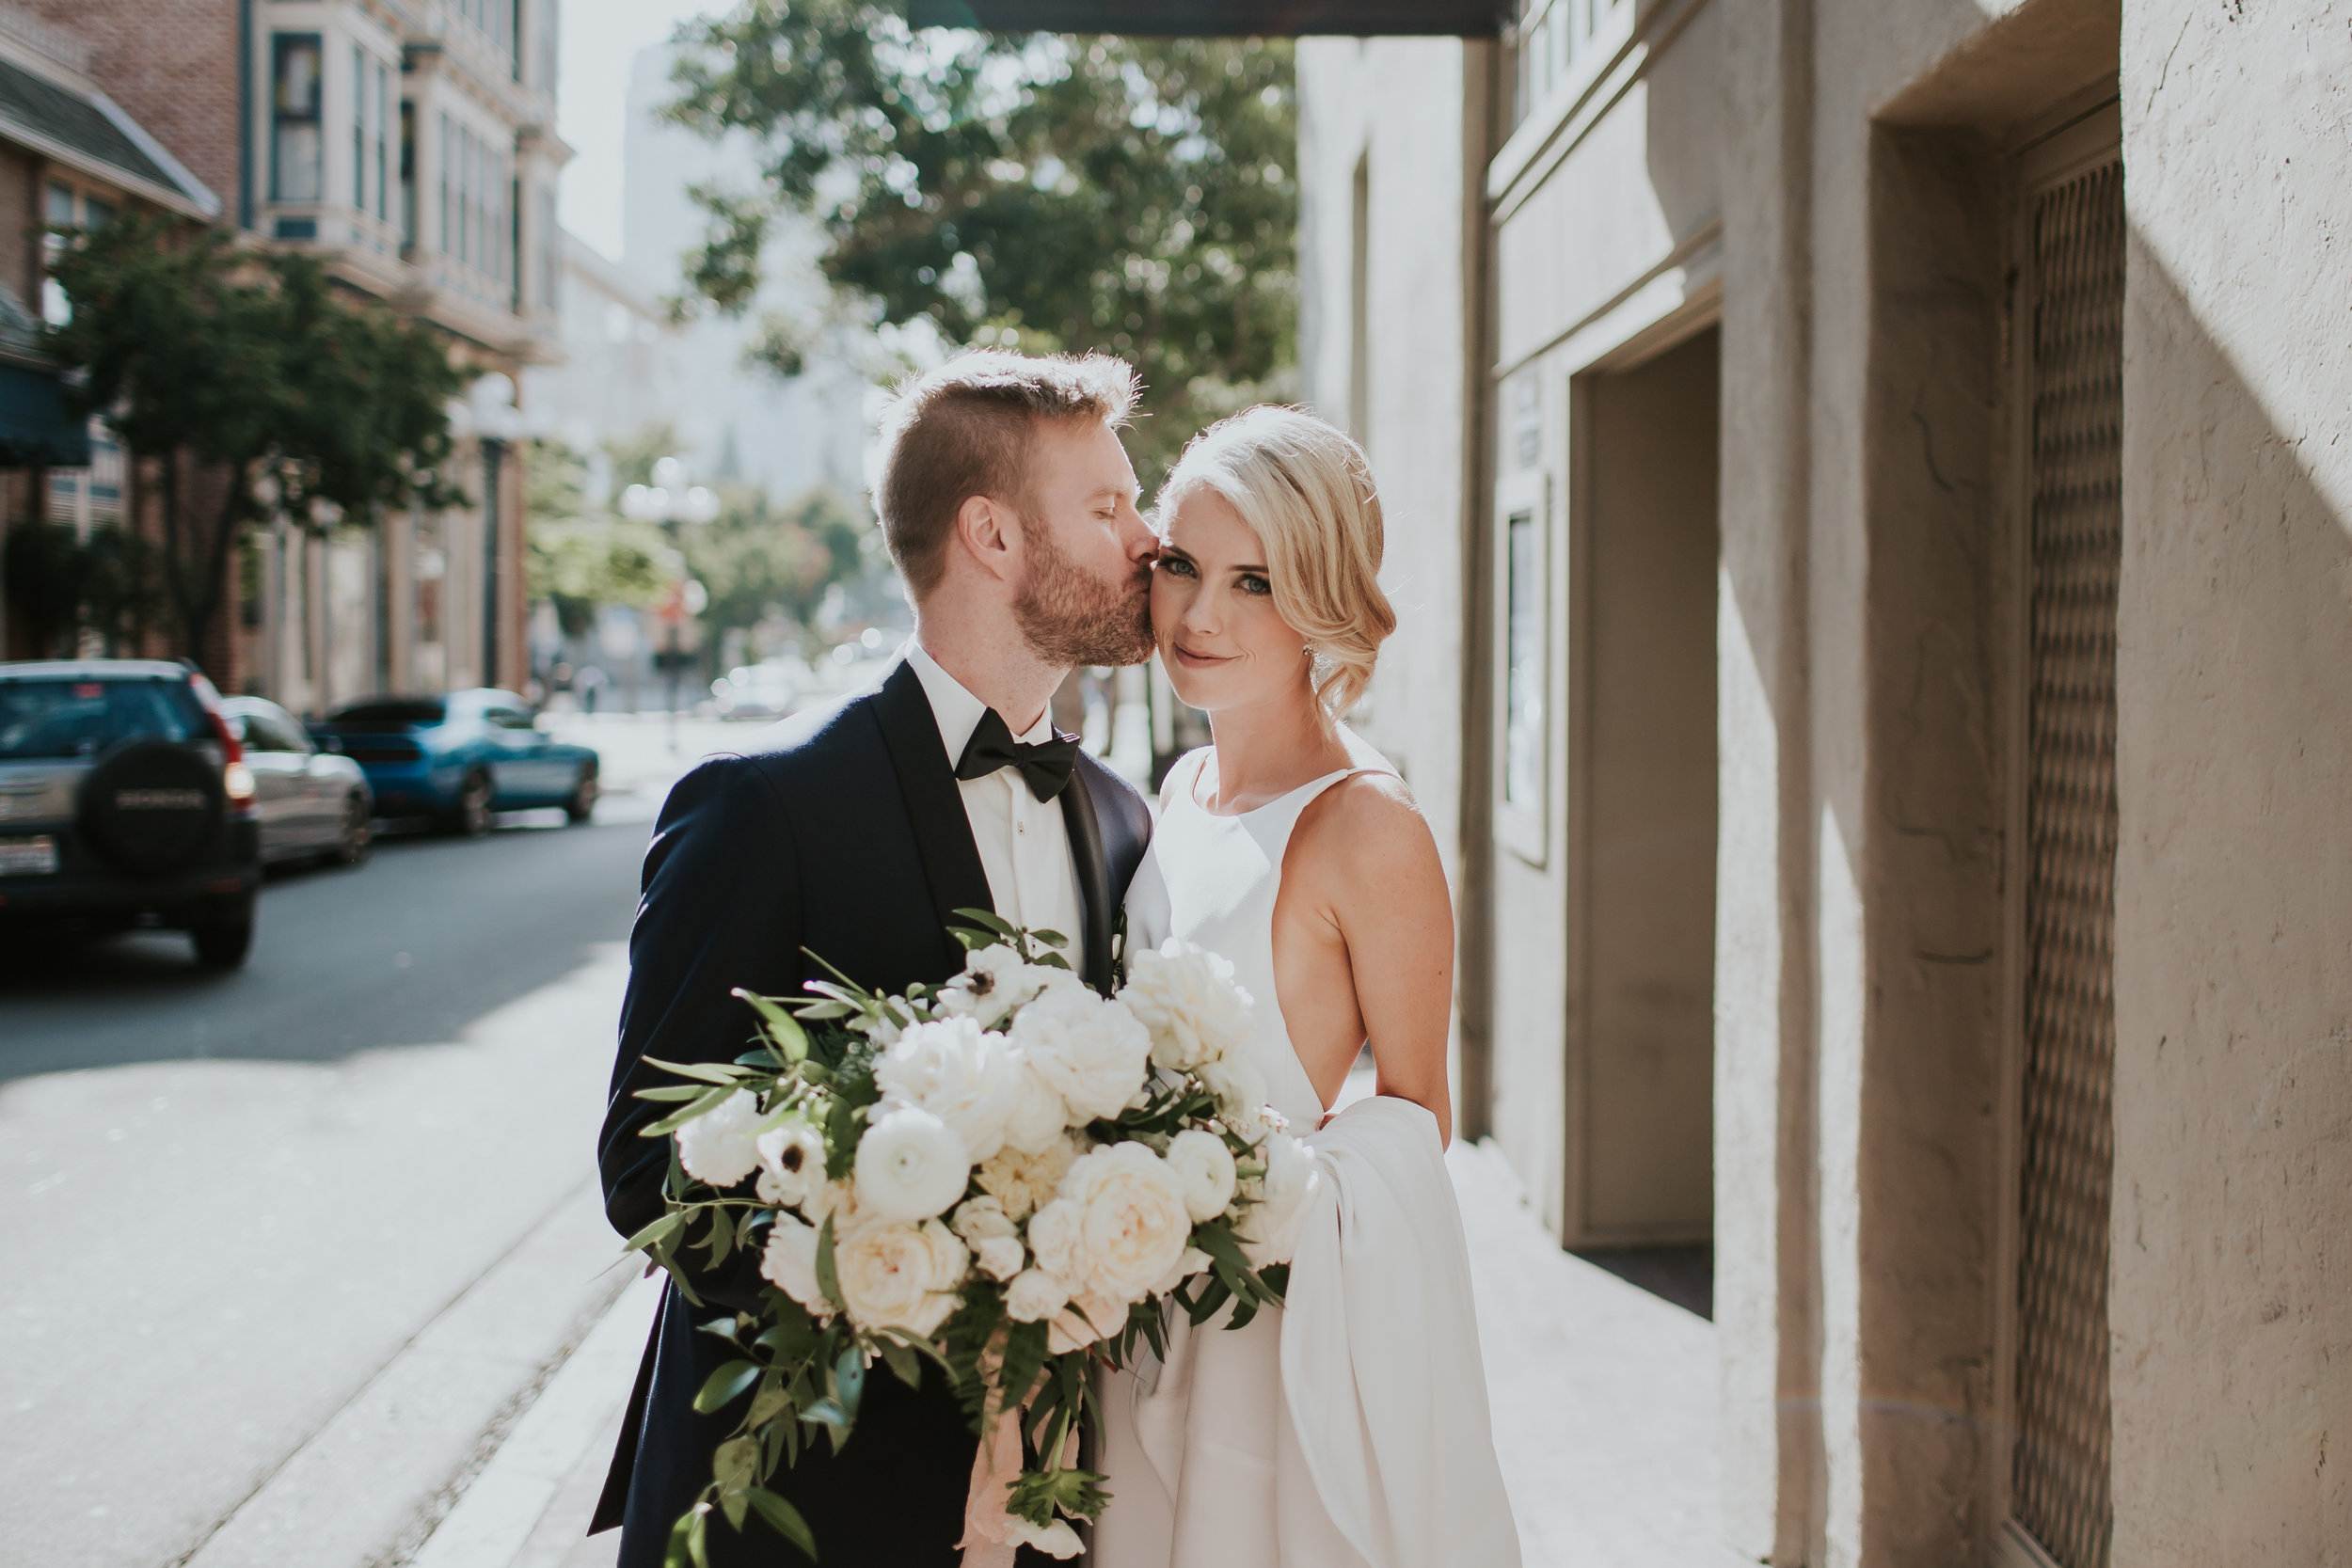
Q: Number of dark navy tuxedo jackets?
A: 1